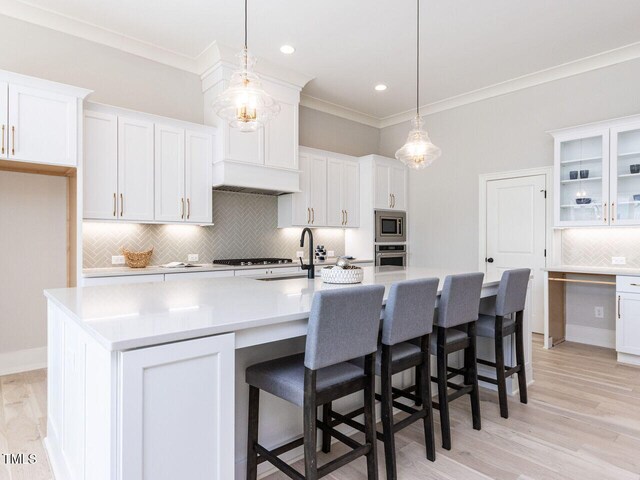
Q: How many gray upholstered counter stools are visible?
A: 4